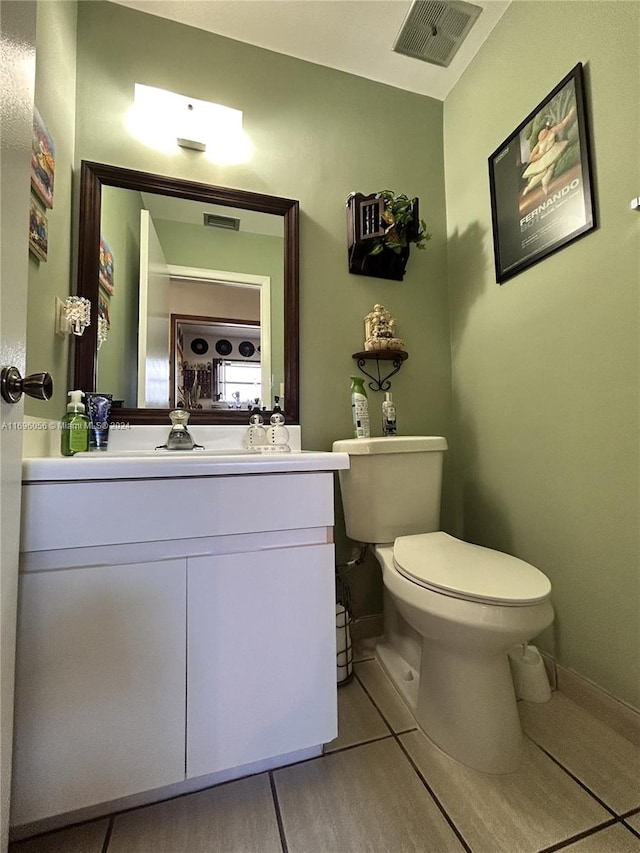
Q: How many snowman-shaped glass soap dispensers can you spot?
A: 2